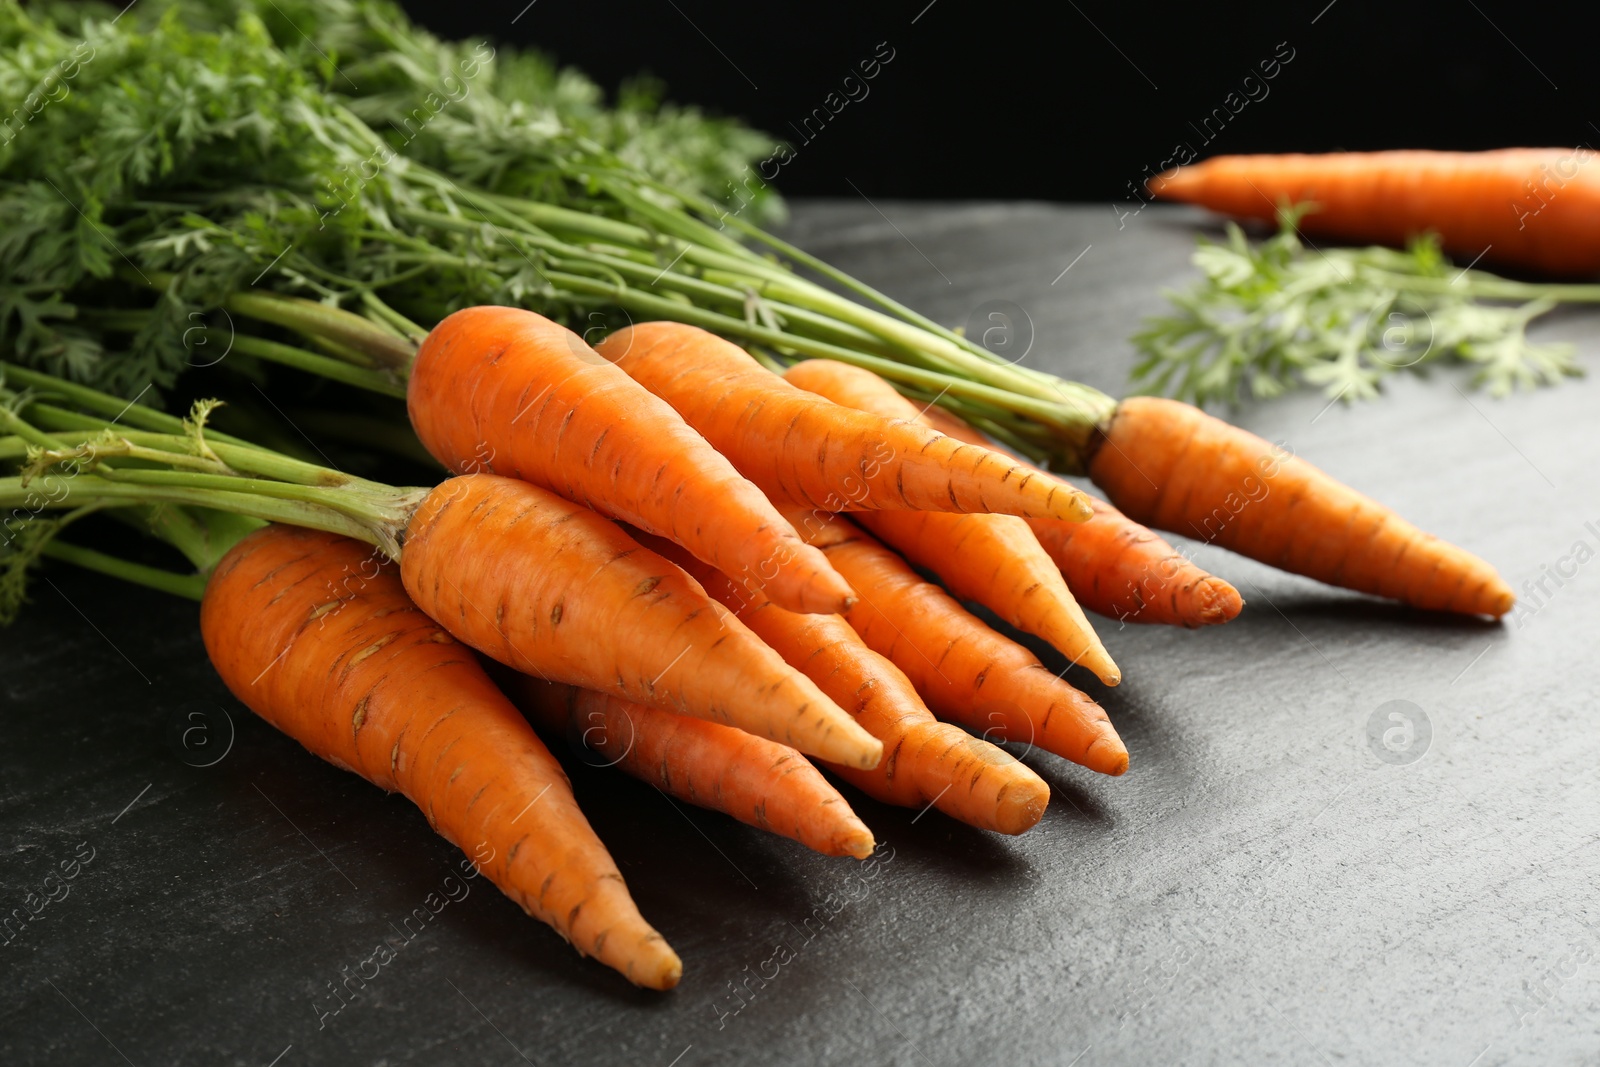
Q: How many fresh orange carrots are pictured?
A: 11